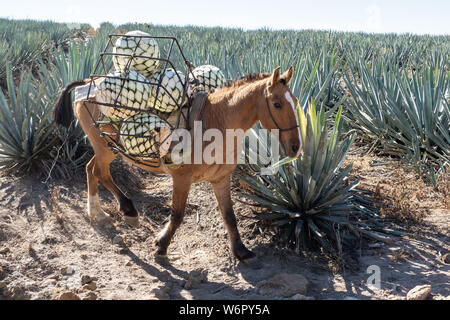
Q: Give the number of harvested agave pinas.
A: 5